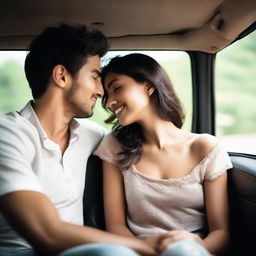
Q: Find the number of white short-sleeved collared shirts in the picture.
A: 1